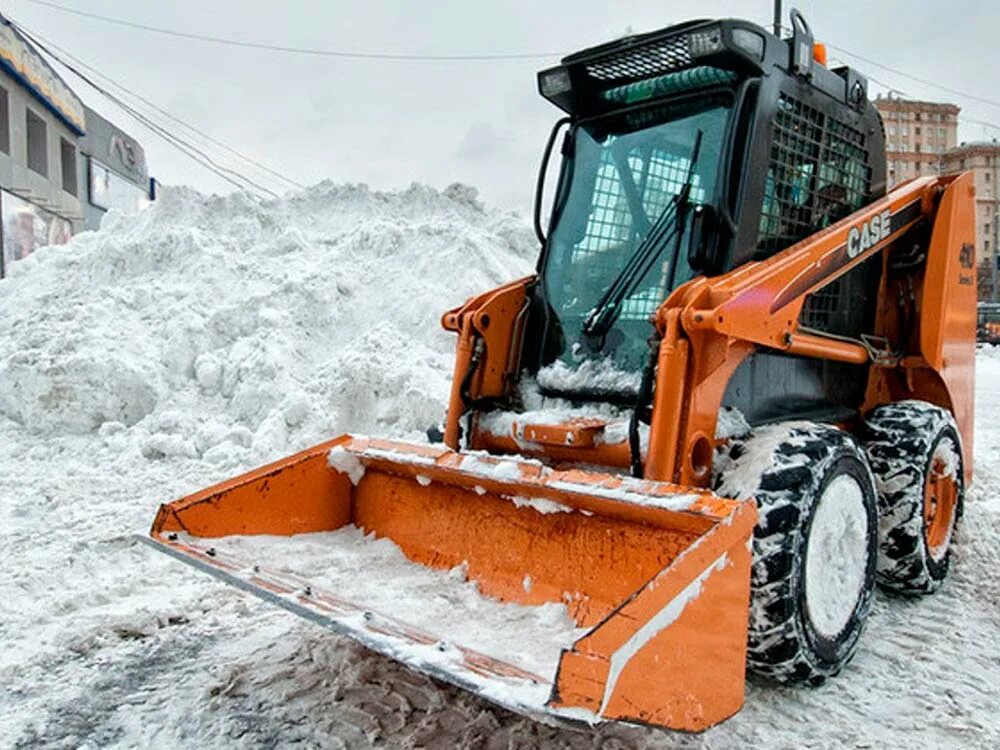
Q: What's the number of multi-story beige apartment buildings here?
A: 2